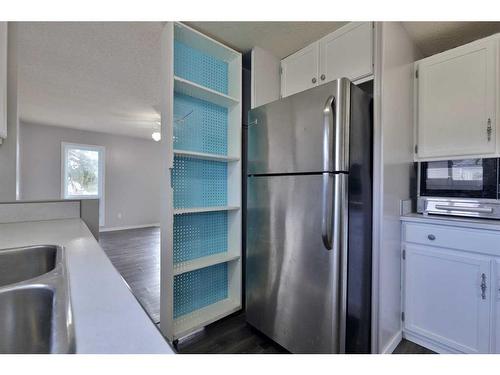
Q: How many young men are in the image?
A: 0